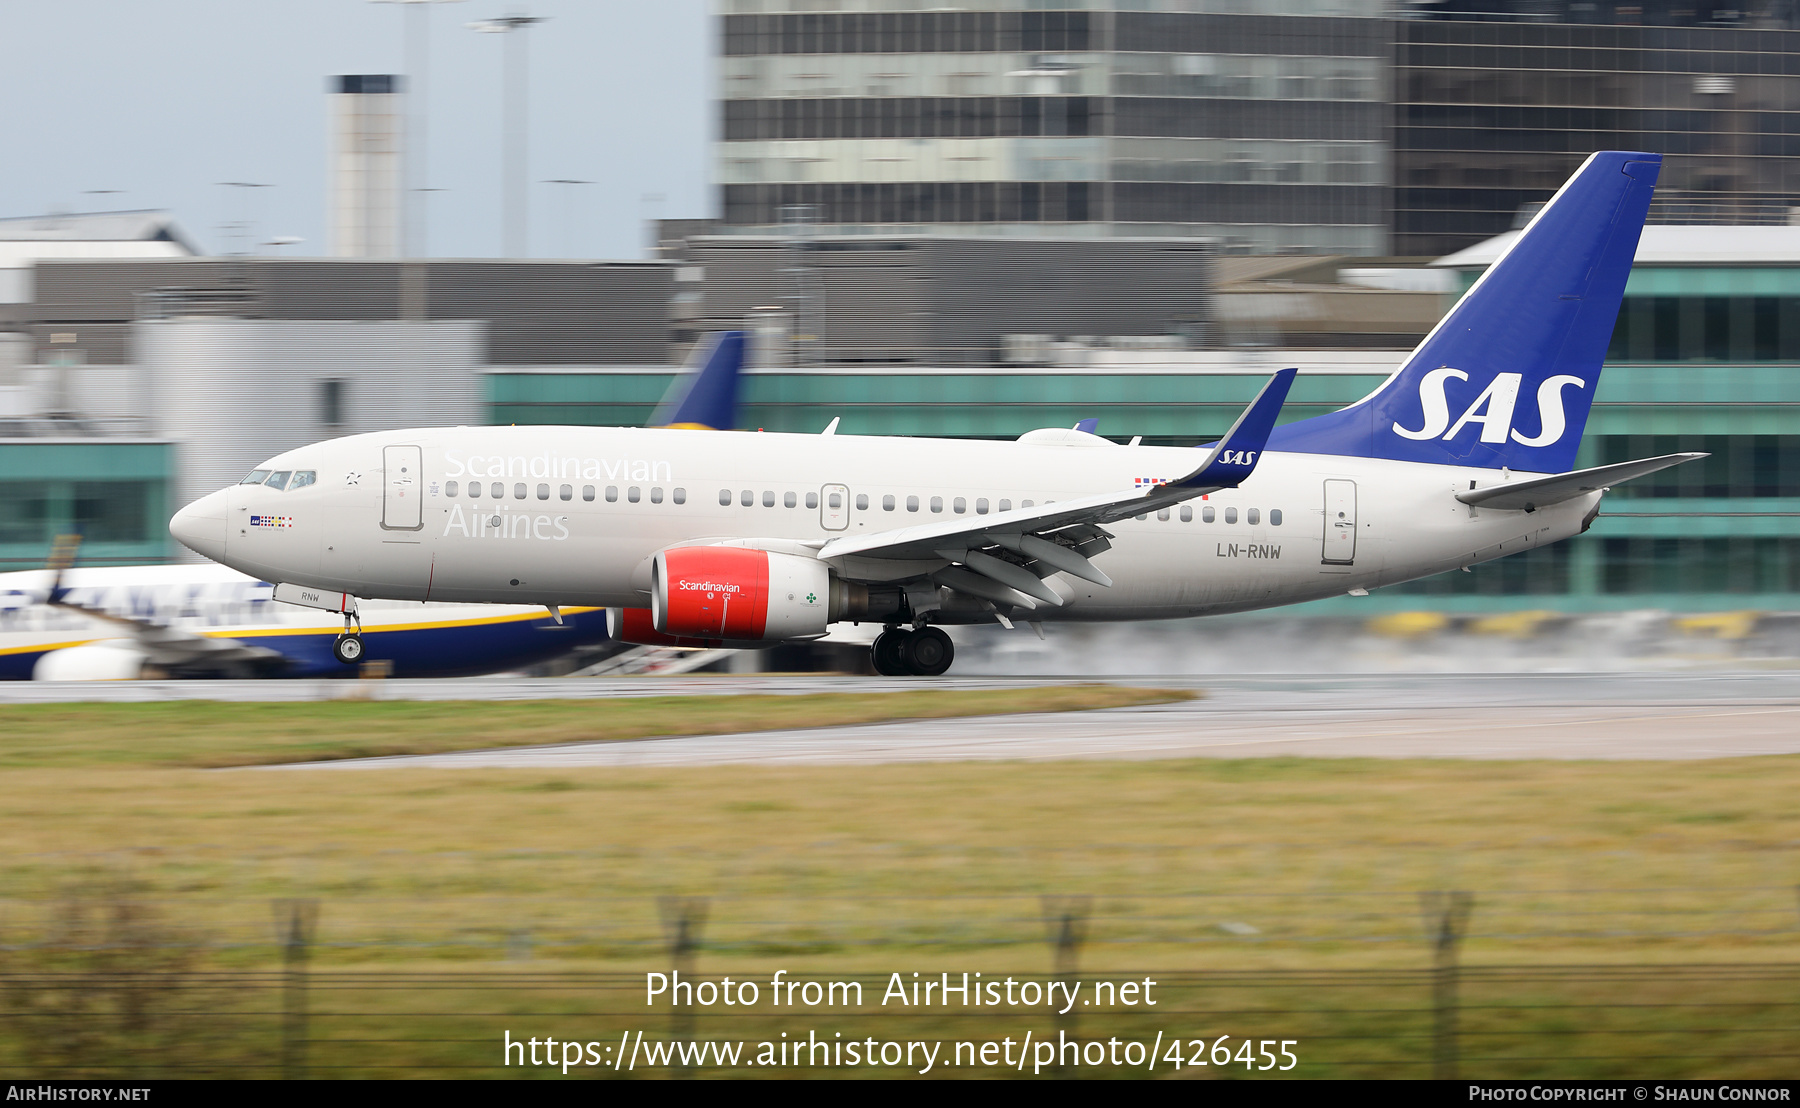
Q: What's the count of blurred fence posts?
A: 4